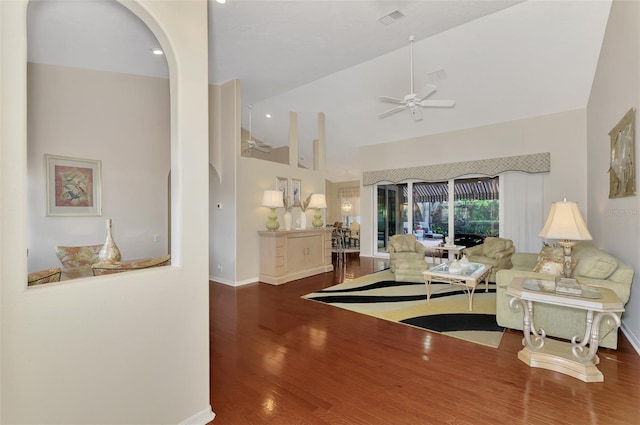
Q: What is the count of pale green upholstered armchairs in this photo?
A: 2